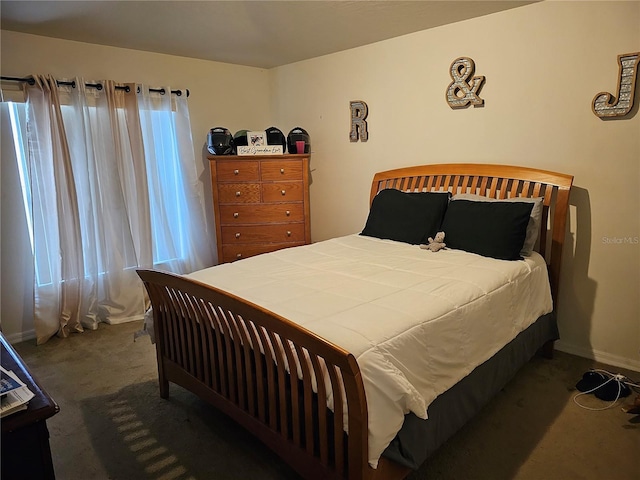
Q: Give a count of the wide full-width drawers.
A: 3